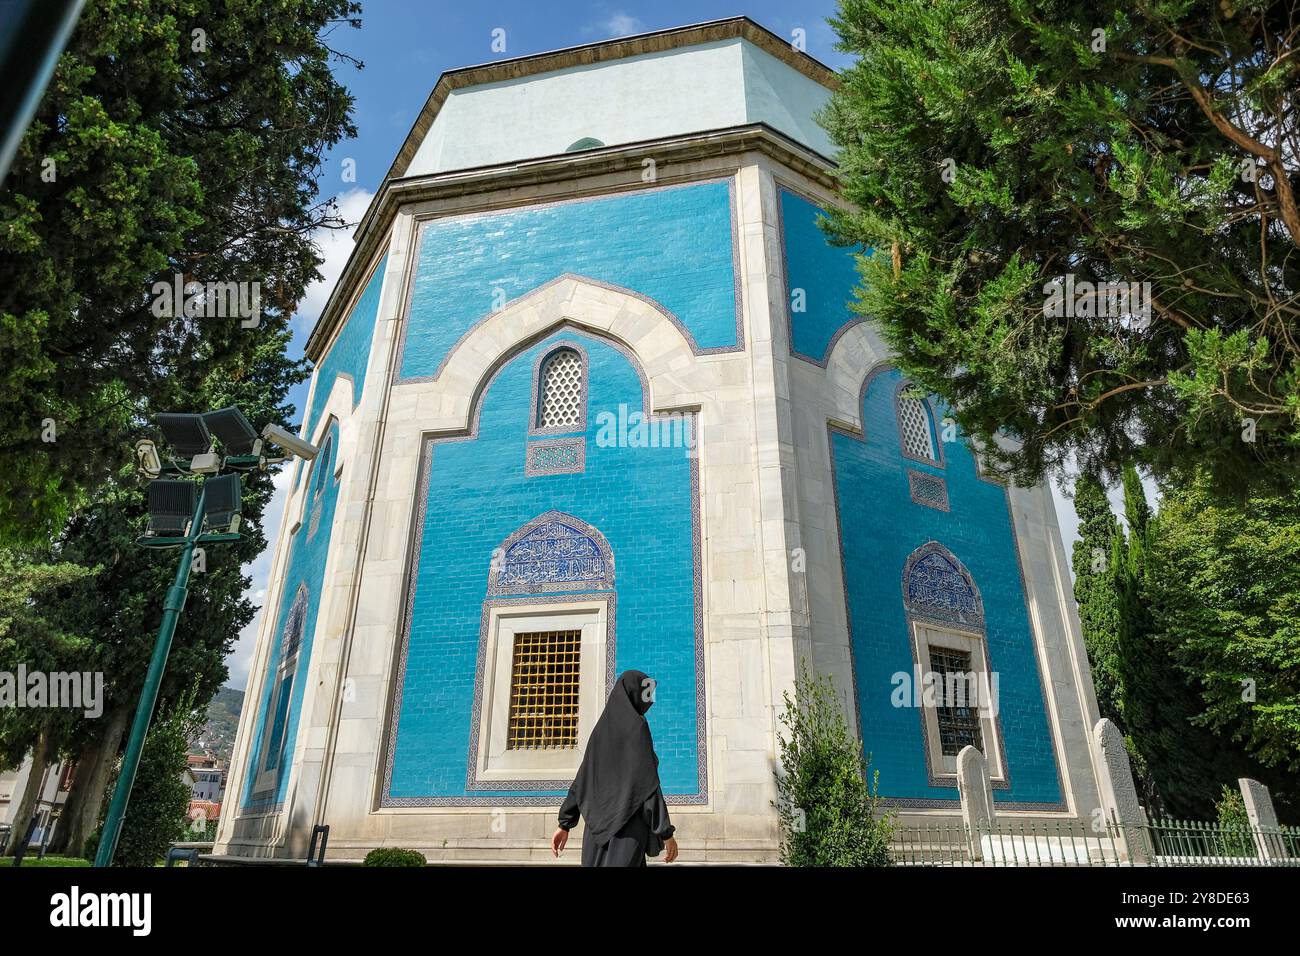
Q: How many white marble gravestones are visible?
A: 3